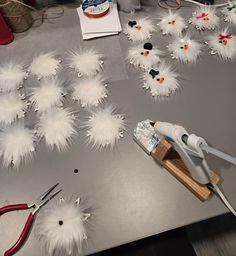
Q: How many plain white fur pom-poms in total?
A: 9